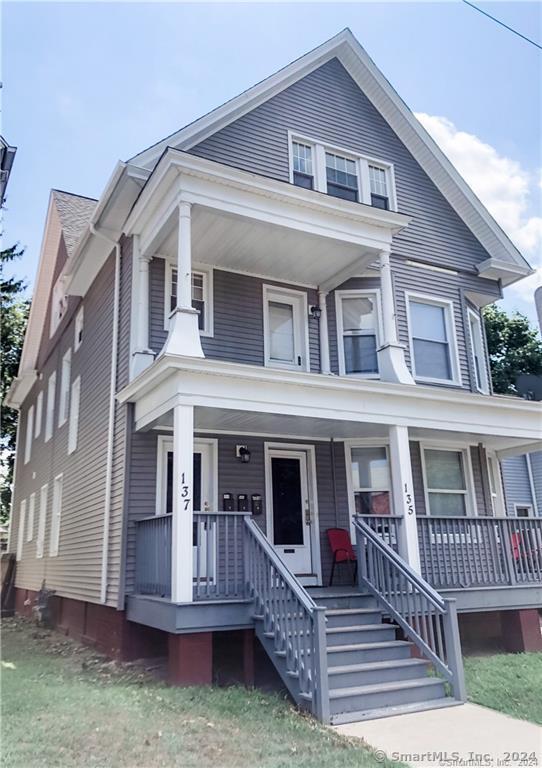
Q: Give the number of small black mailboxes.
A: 3